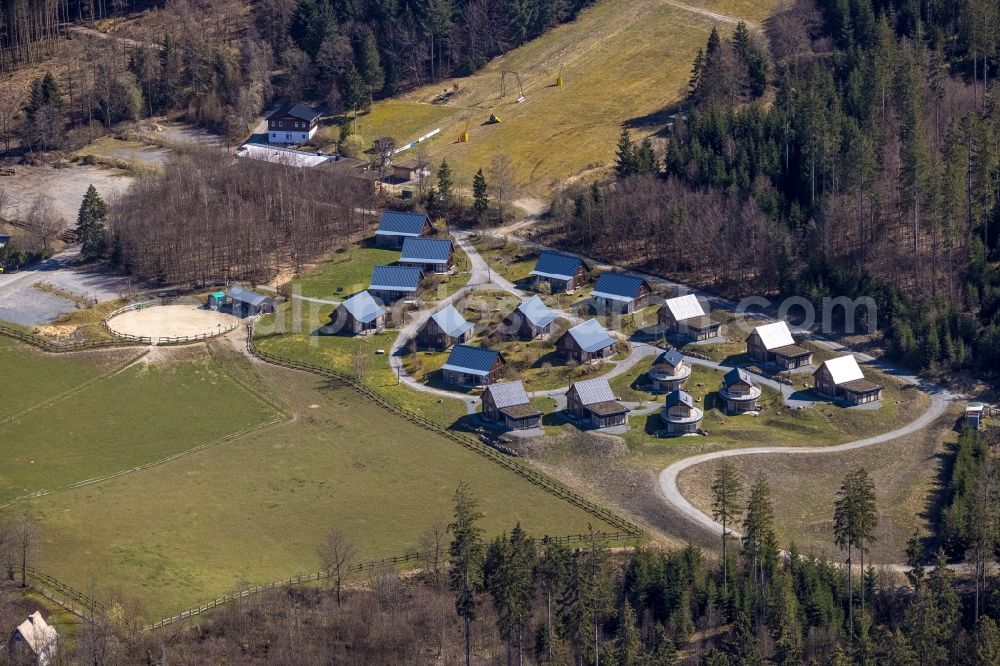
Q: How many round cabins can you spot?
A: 3